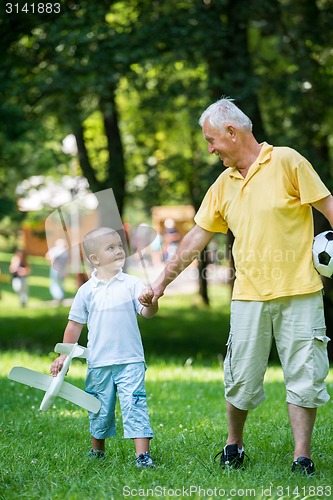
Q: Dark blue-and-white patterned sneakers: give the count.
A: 2